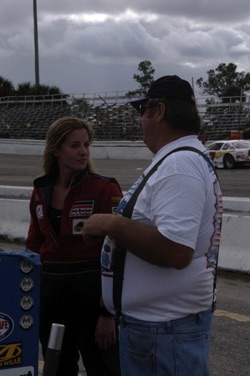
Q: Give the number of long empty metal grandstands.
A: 1